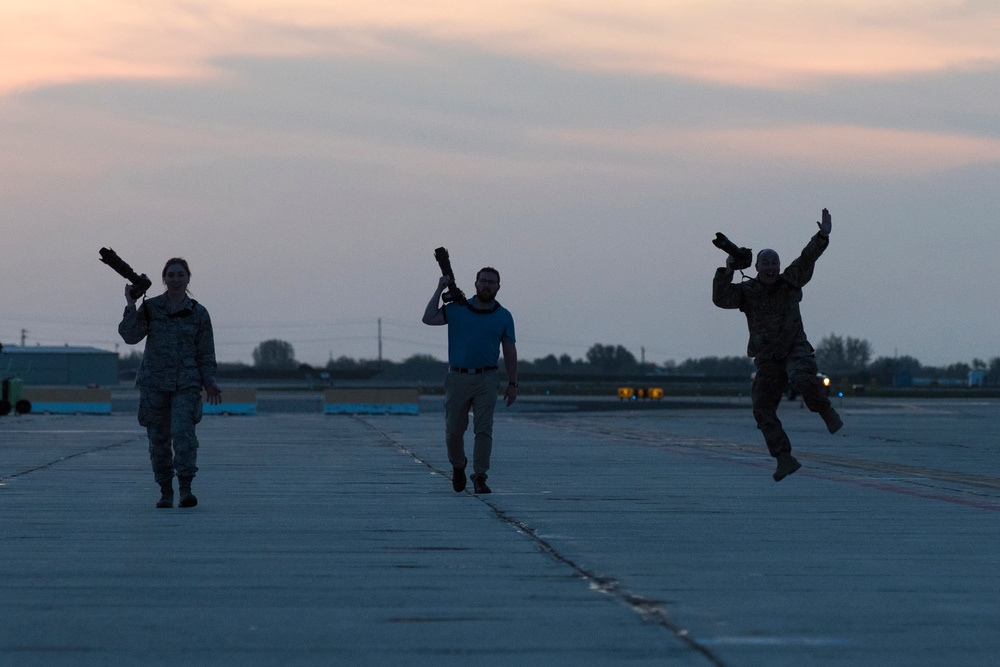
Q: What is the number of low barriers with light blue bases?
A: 3